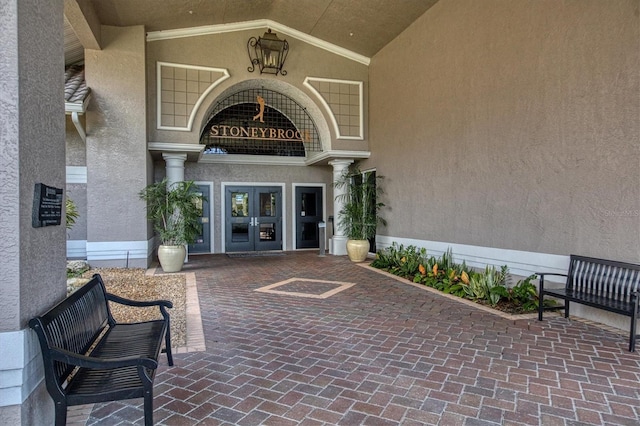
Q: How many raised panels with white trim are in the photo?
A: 2